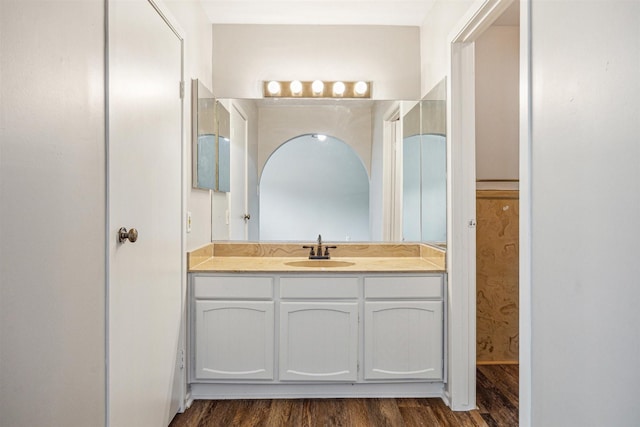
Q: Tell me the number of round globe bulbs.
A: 5